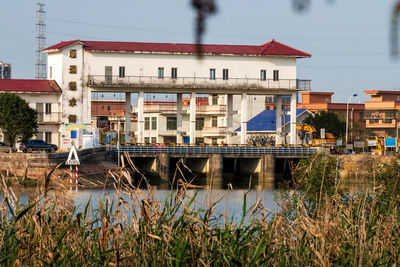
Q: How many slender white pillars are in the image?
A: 8